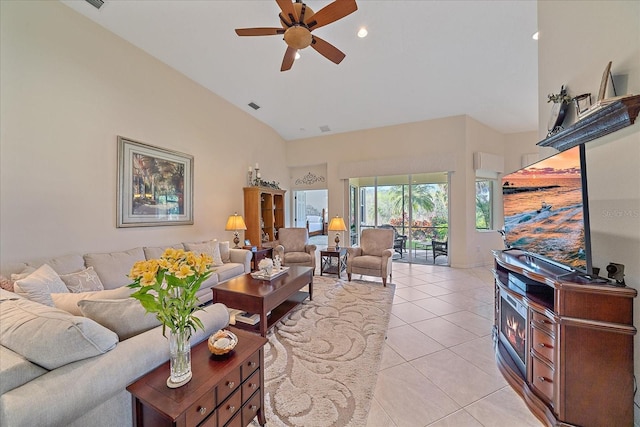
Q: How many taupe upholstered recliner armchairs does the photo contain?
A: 2